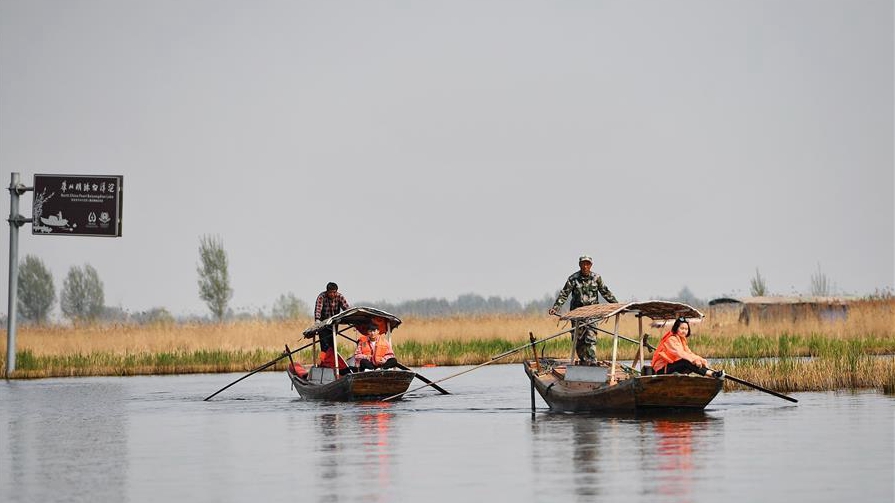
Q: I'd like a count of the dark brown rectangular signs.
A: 1